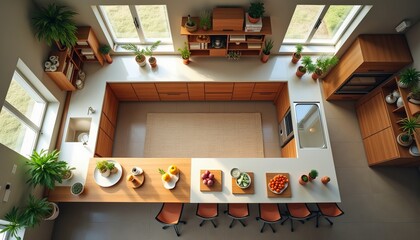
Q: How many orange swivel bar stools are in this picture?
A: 6